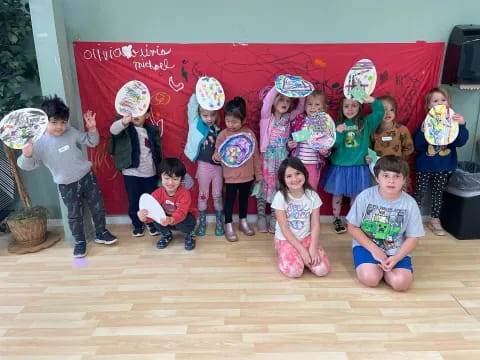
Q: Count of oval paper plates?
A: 9